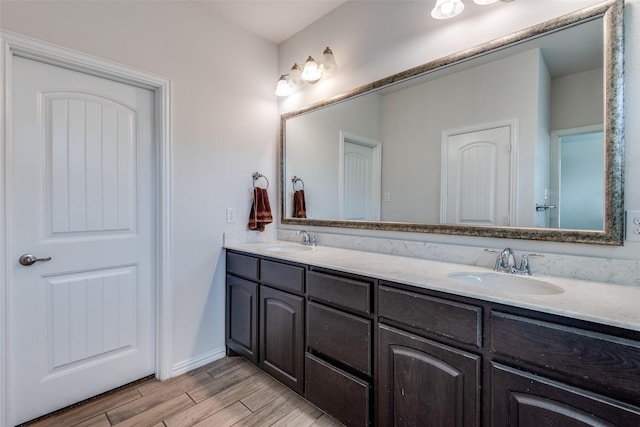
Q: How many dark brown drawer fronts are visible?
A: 7